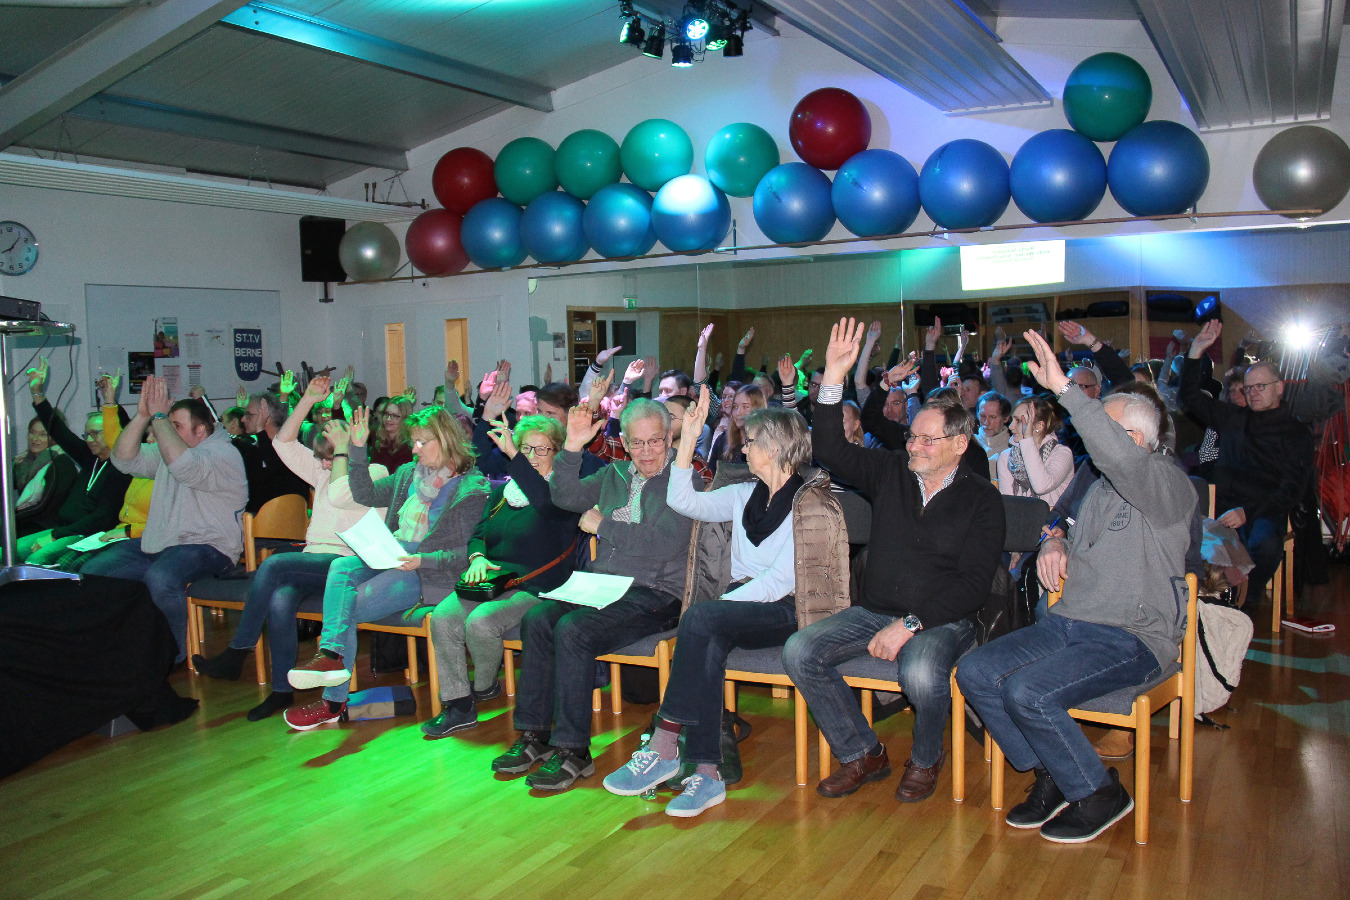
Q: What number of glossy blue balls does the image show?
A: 9